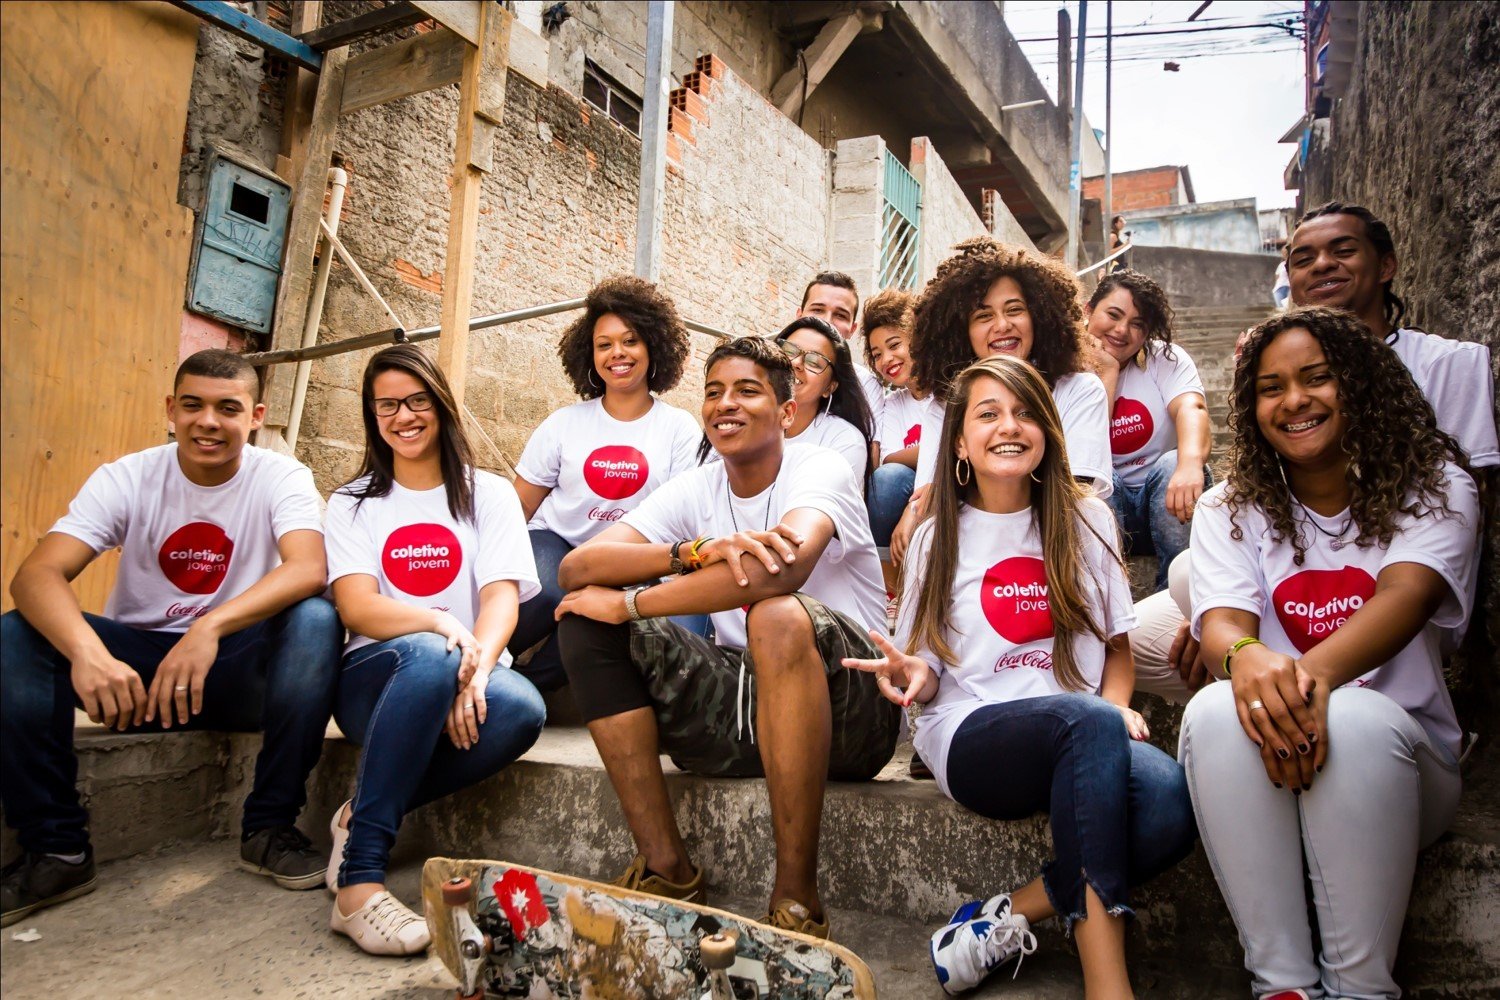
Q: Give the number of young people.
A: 12